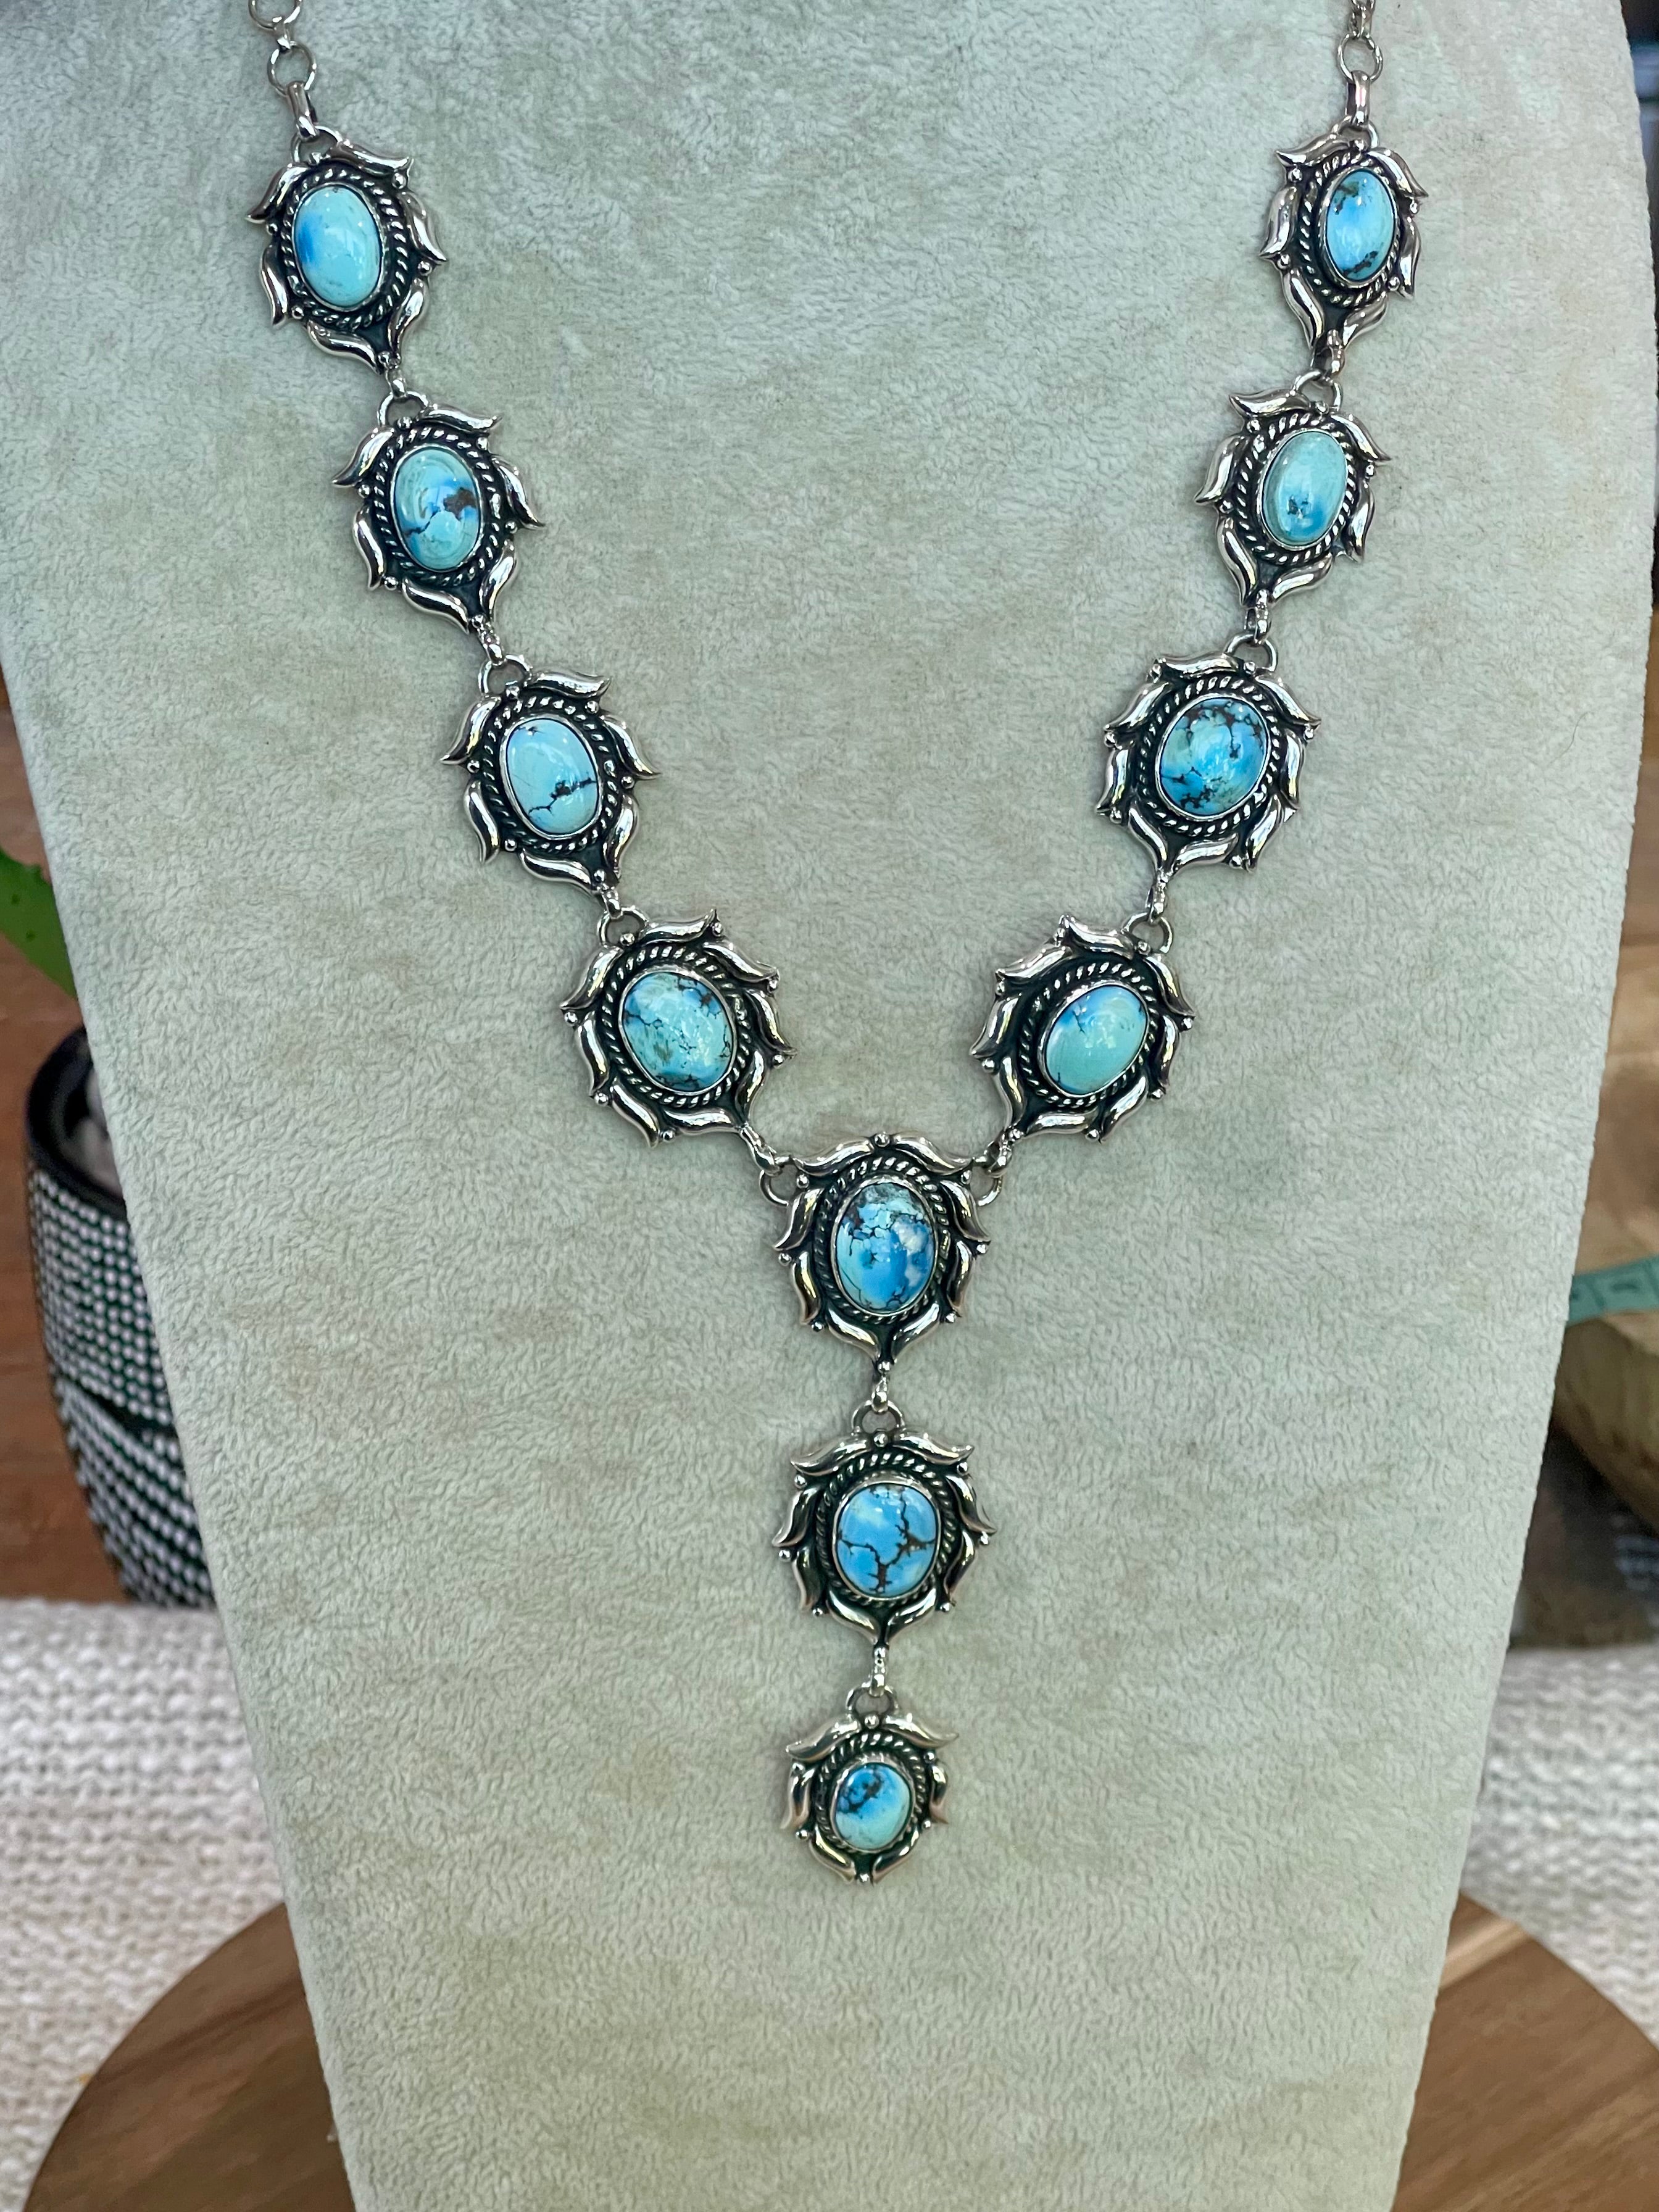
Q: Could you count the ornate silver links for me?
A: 11